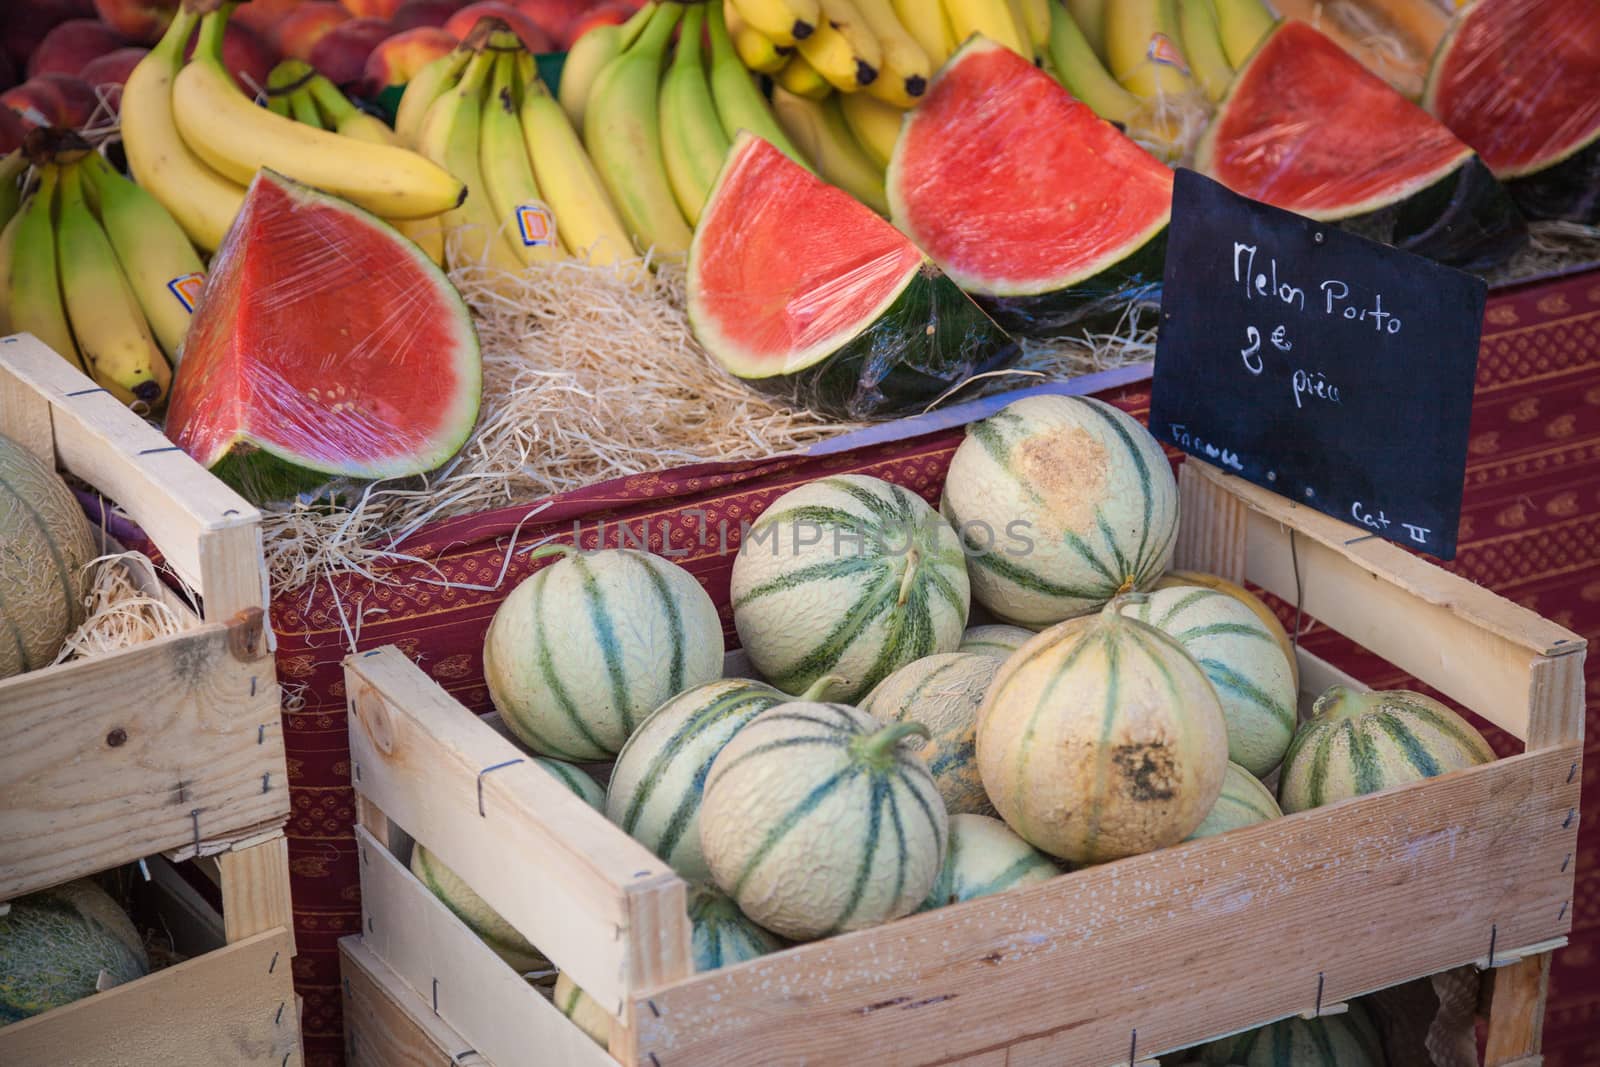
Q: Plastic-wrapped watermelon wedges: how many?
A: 5